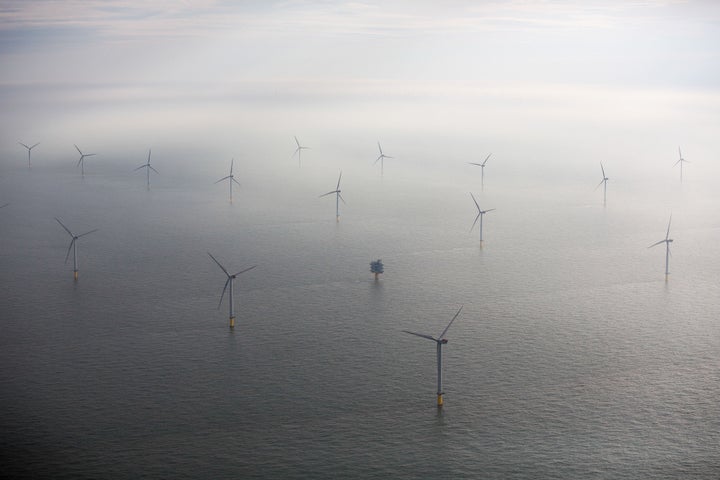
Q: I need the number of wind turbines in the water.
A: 15